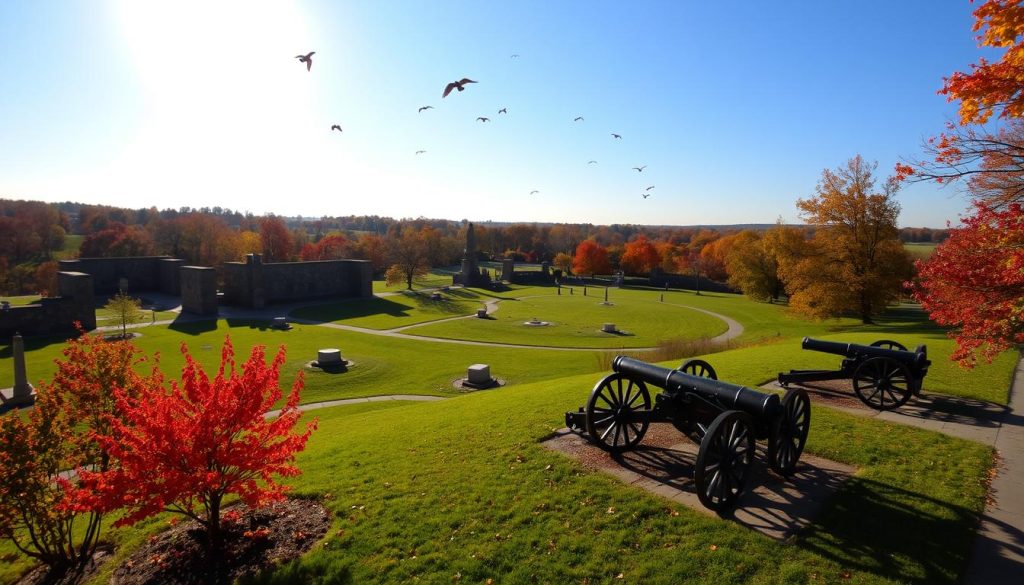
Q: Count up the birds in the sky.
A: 15